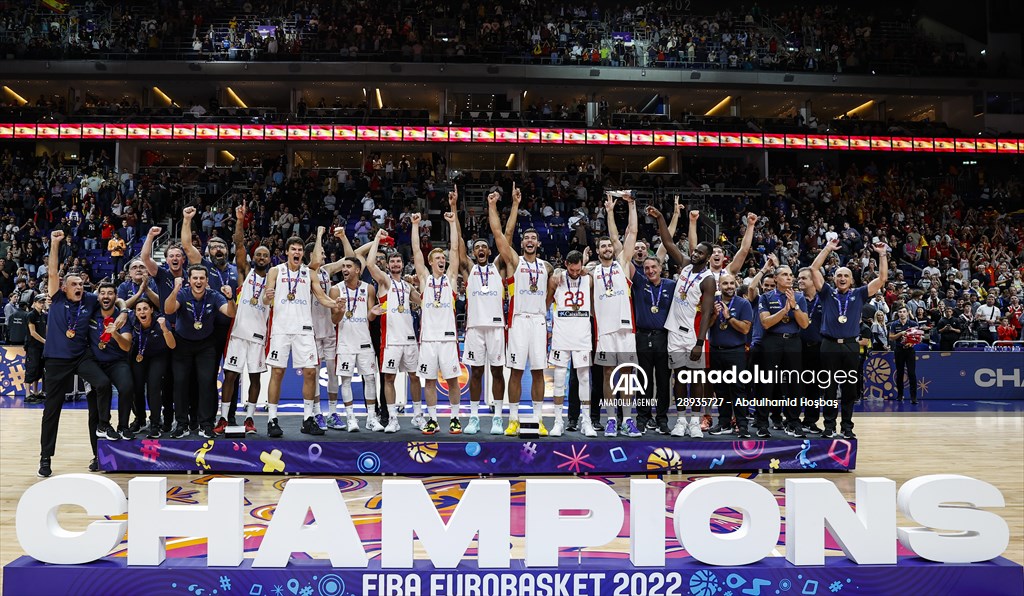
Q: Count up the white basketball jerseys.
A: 12